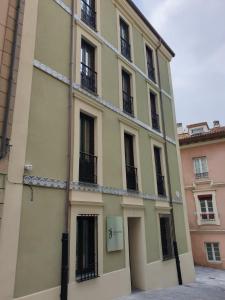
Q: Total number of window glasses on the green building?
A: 11